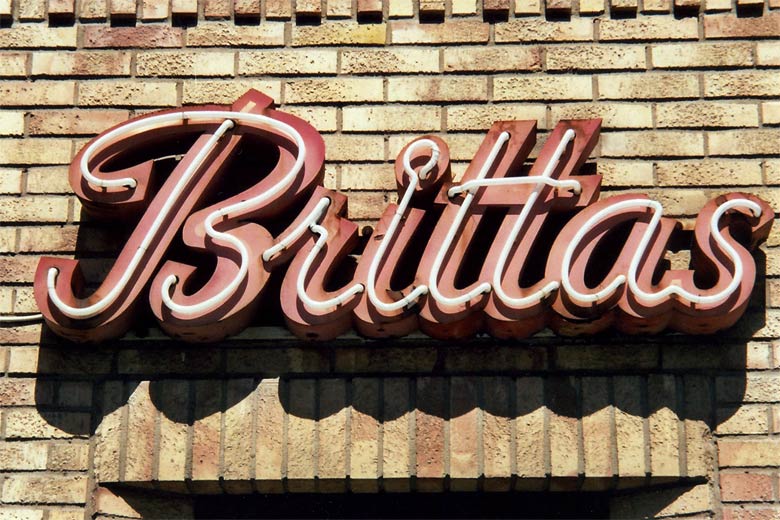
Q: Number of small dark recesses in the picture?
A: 13